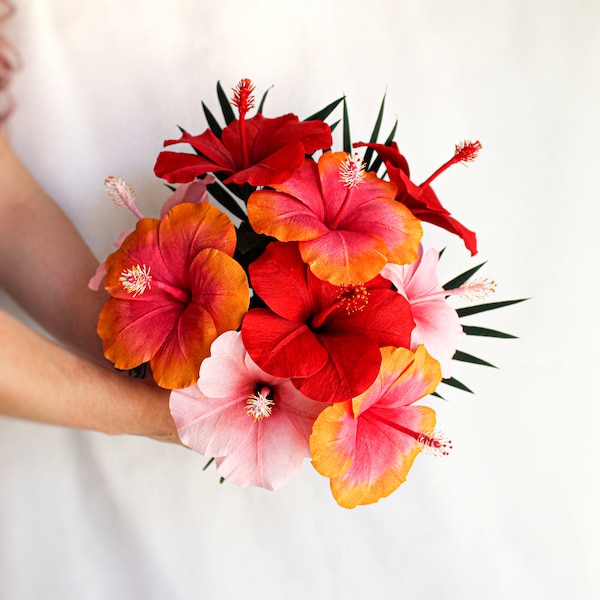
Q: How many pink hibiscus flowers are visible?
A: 3